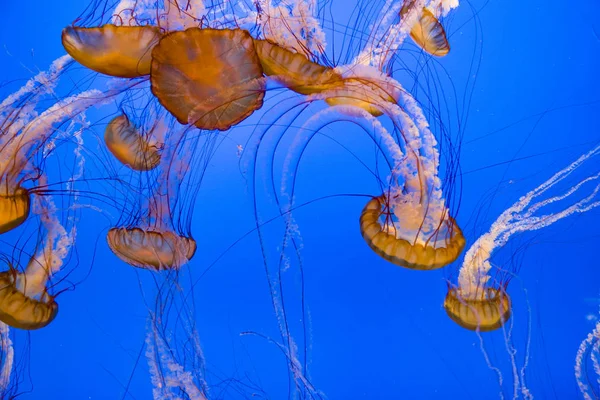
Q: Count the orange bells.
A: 11